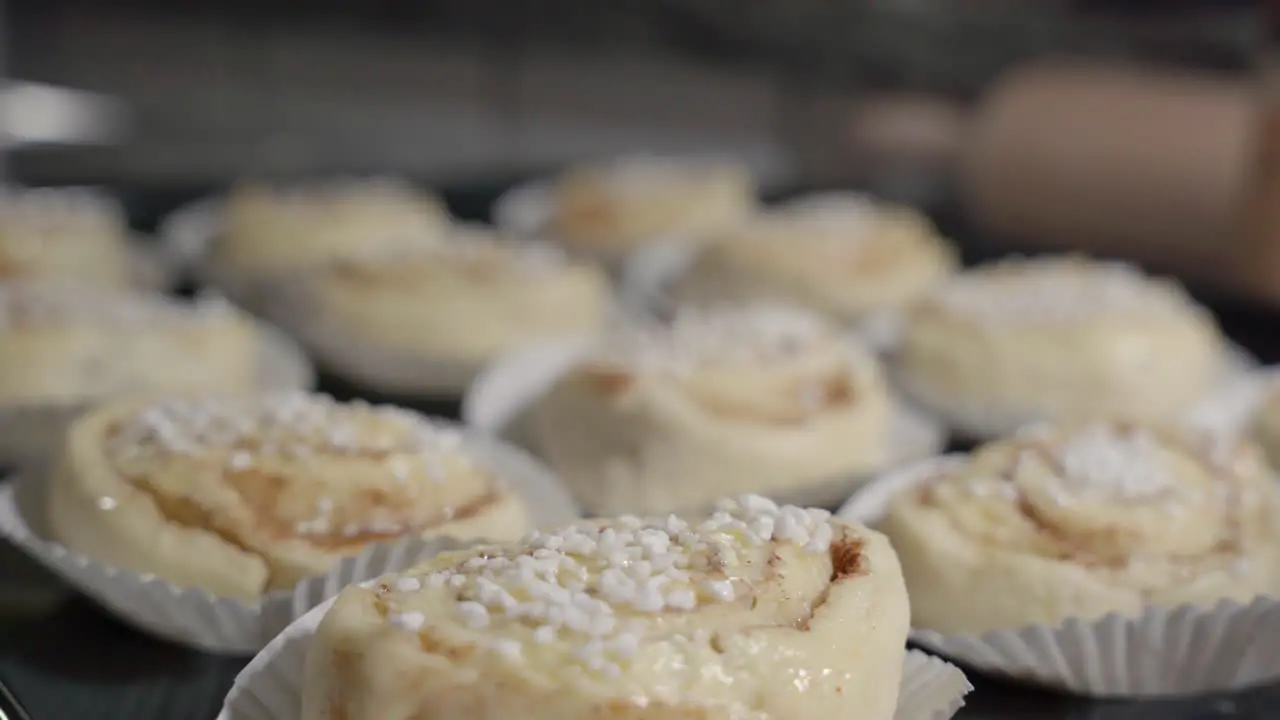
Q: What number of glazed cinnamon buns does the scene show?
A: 12